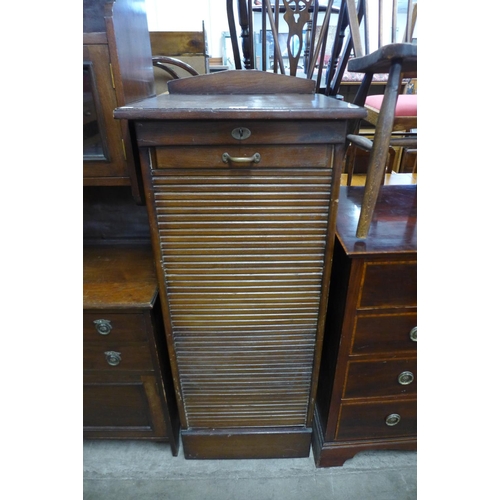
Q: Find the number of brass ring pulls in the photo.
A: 5